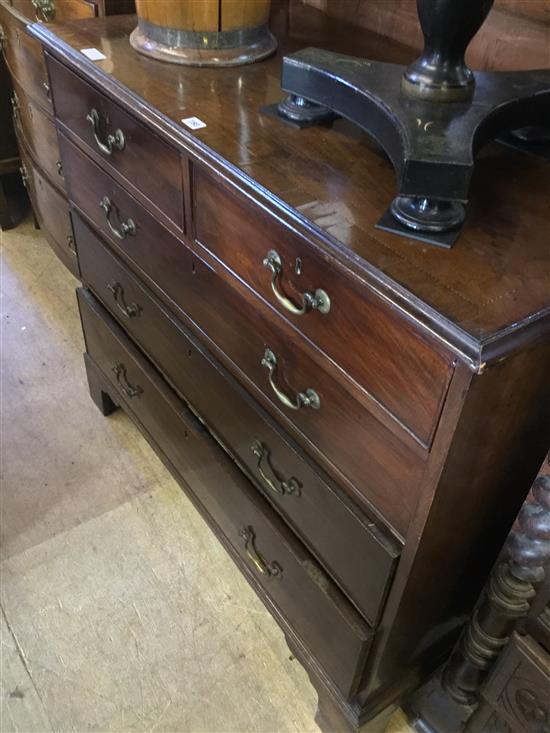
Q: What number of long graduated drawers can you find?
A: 3